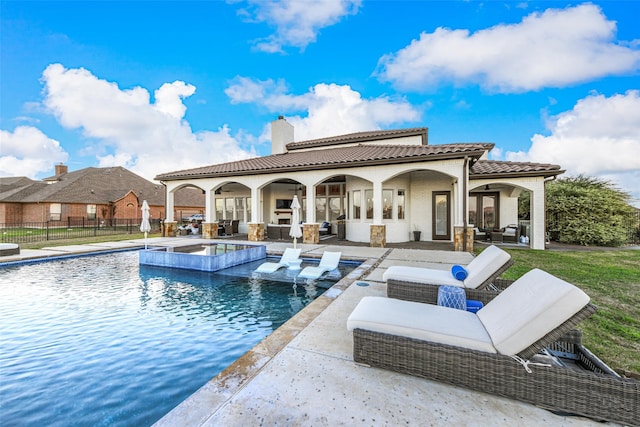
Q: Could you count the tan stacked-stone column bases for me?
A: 6